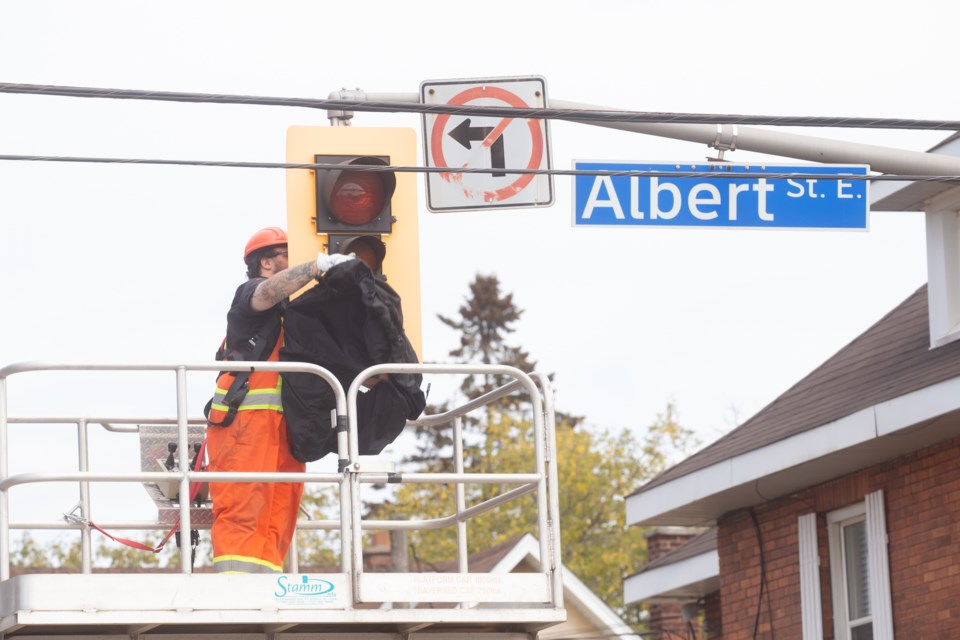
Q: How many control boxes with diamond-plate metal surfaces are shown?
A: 1